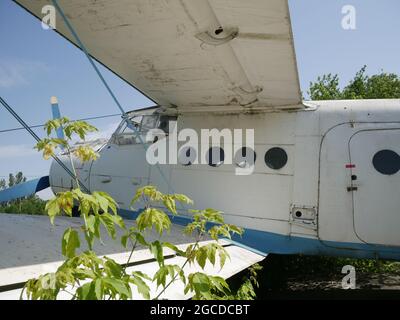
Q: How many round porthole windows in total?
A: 5